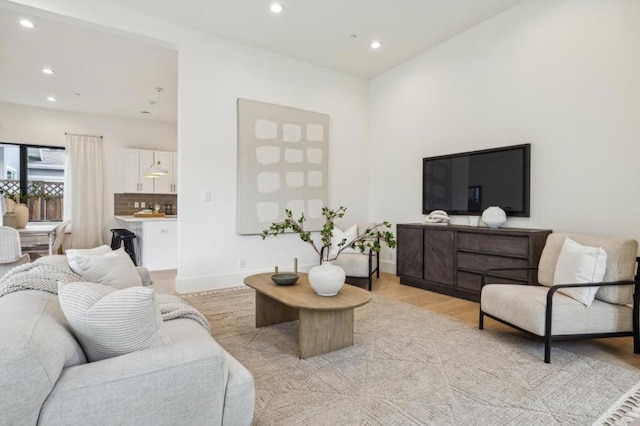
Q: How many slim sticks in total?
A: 2